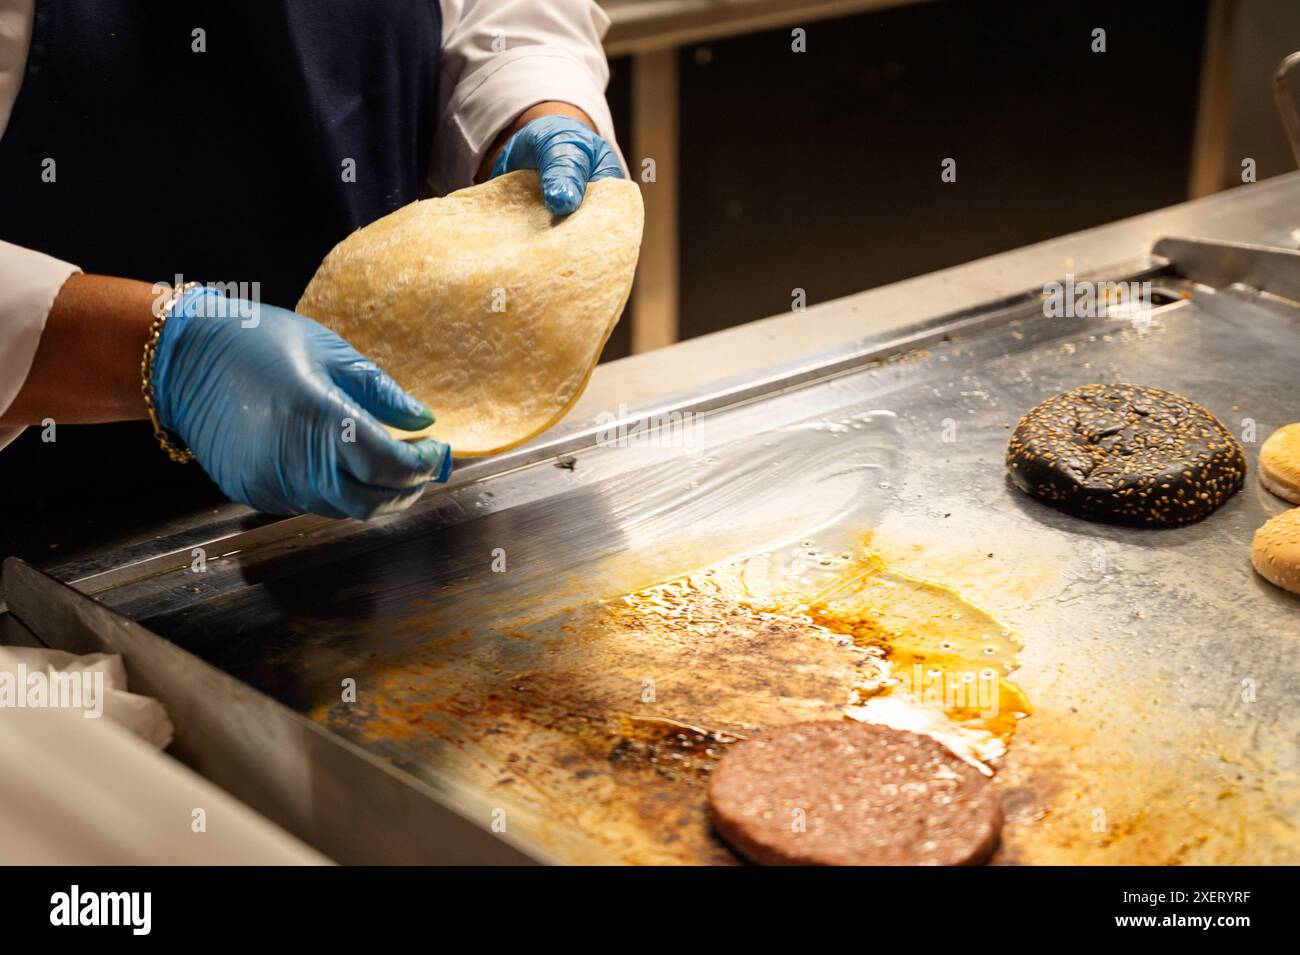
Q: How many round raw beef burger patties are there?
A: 1